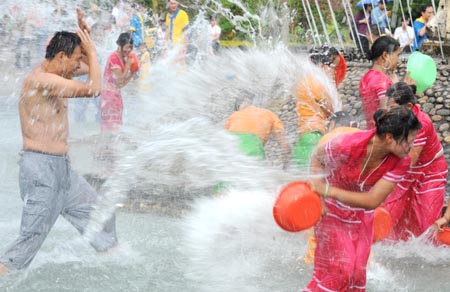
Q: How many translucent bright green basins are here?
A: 1